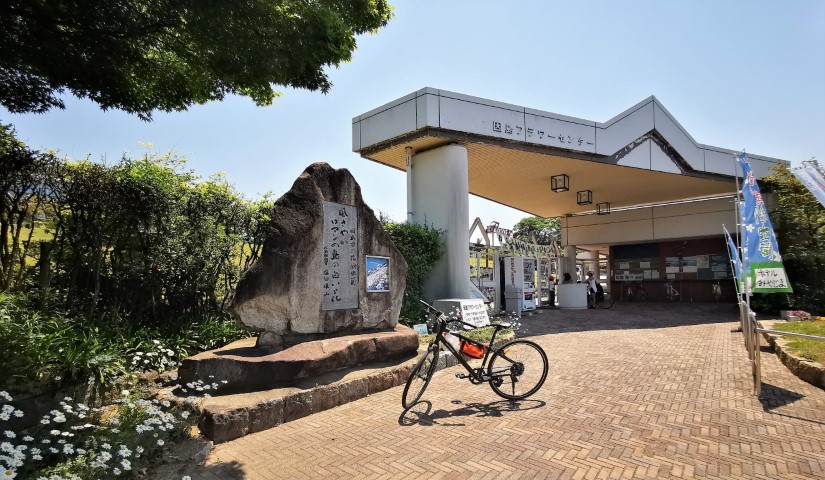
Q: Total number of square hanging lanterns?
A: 3